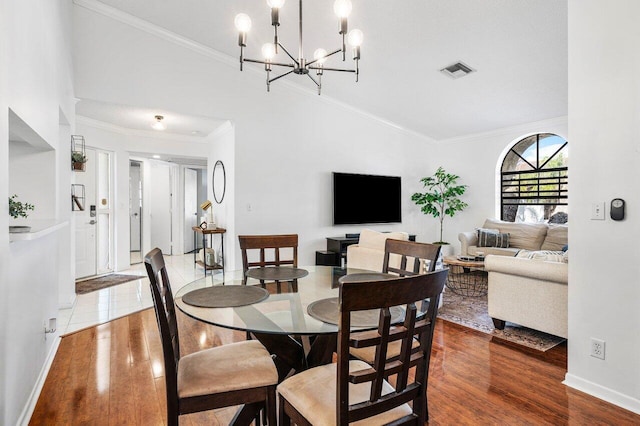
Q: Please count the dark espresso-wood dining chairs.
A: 4